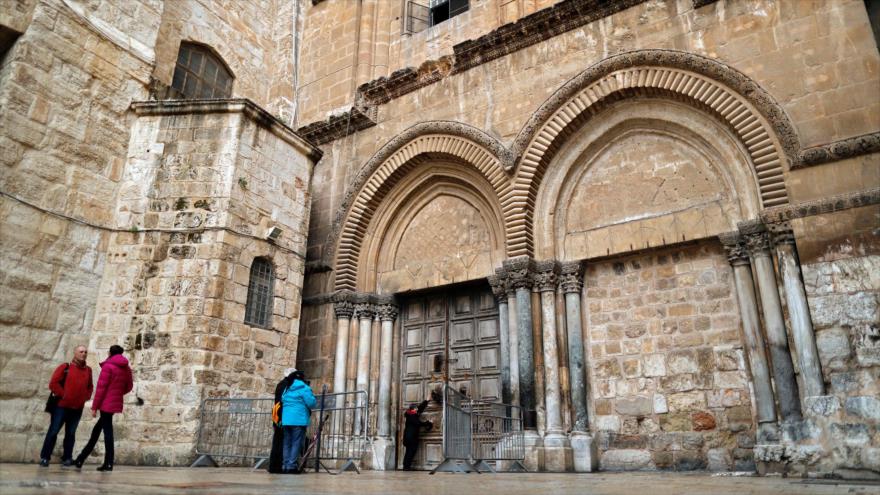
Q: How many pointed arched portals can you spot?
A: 2